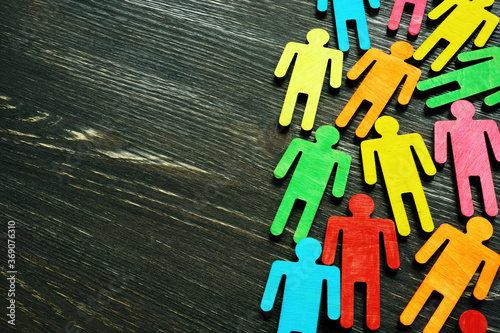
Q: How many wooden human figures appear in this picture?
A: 13